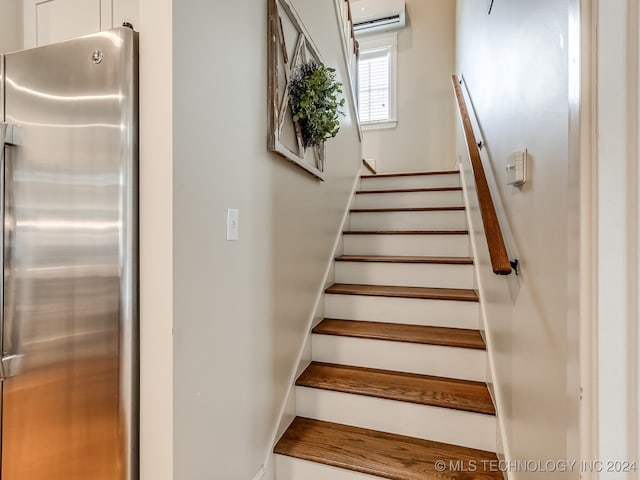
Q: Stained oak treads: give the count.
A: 9